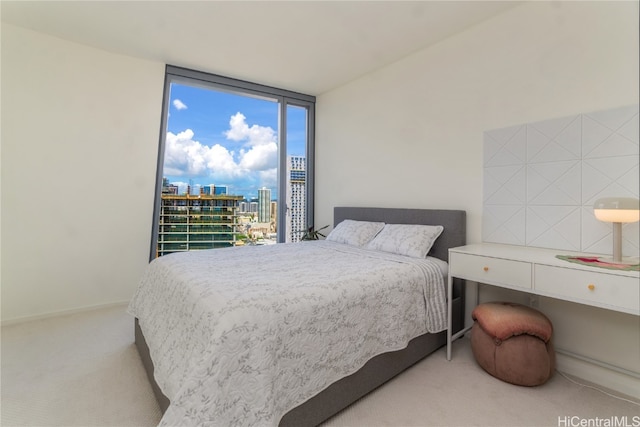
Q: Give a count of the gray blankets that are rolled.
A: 0